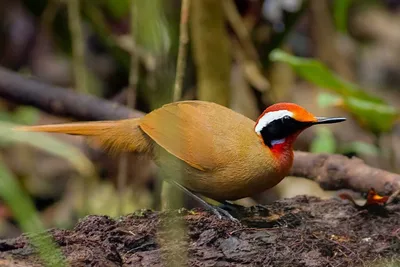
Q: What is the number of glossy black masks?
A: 1